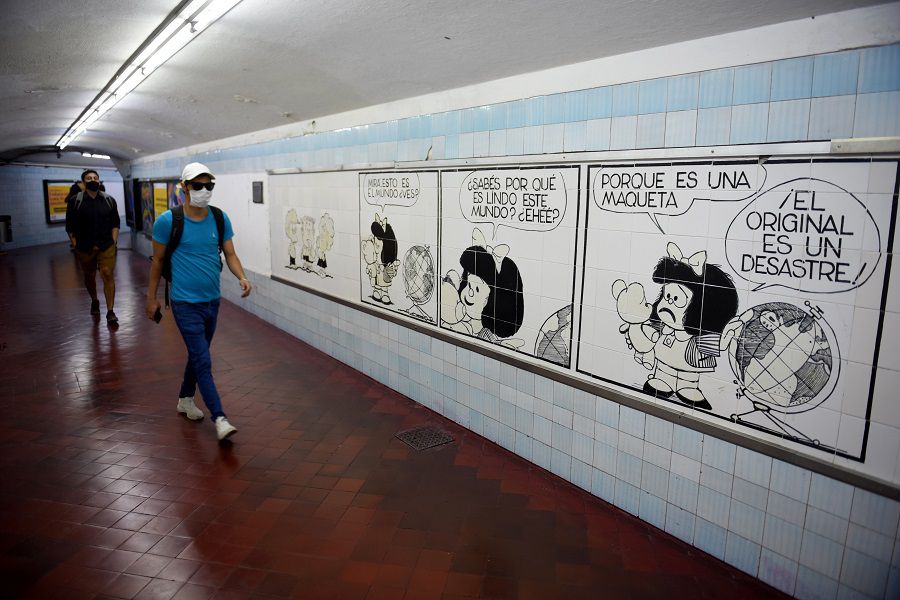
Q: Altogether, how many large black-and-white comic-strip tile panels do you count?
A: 3